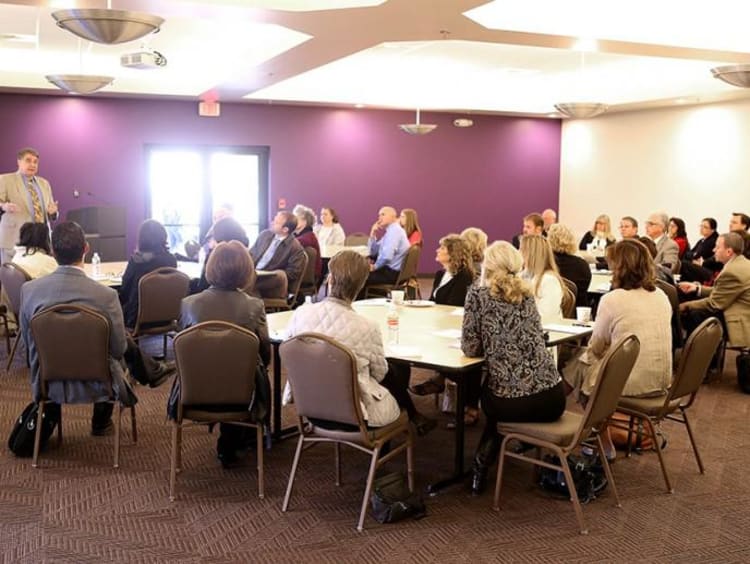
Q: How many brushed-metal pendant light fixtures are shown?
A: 5